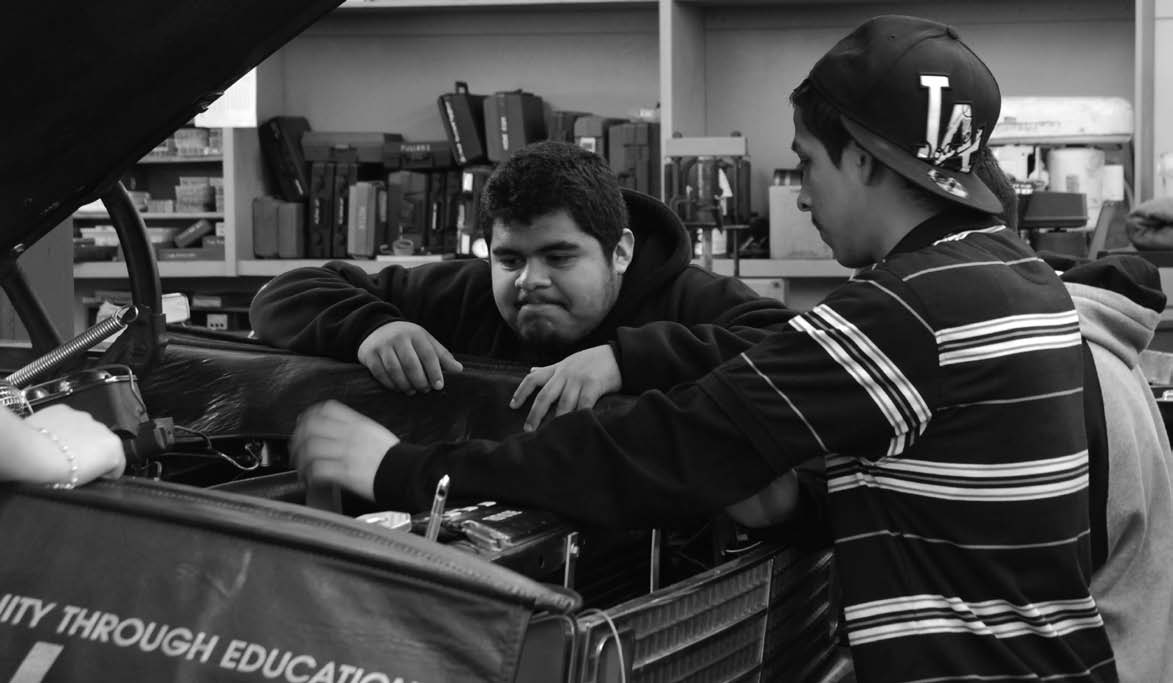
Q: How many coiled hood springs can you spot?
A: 1